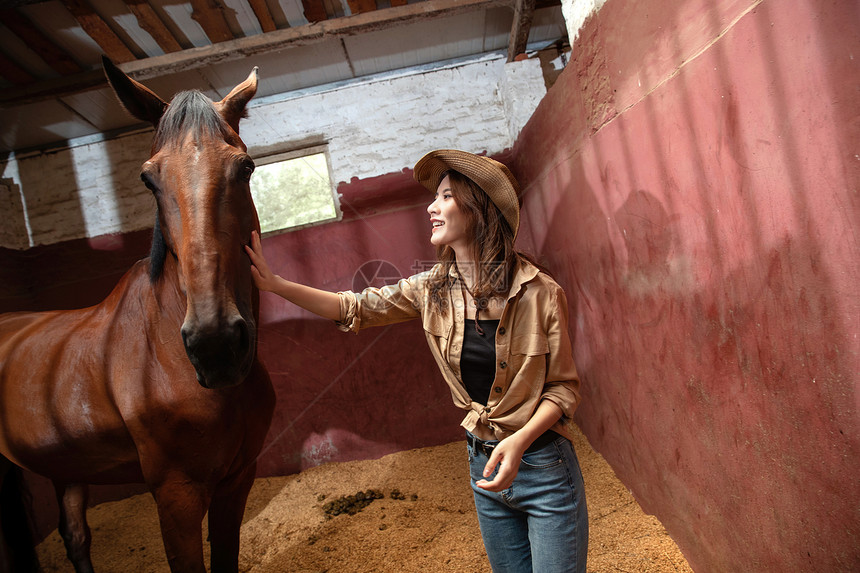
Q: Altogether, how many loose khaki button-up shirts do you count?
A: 1